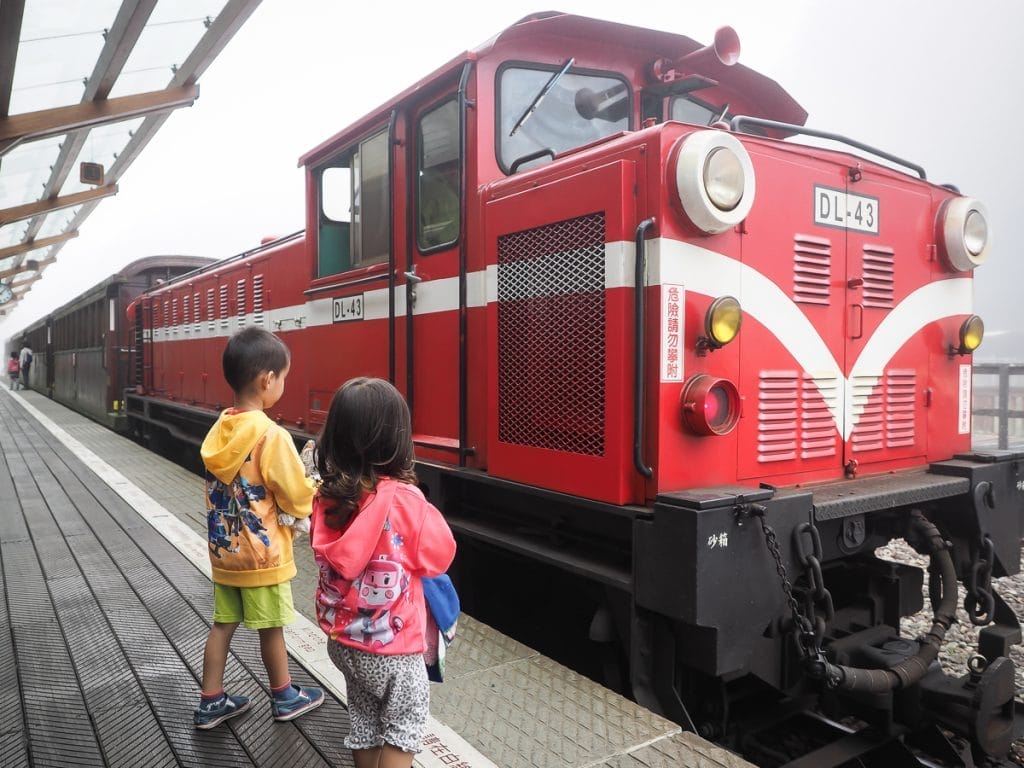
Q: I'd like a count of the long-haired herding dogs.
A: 0